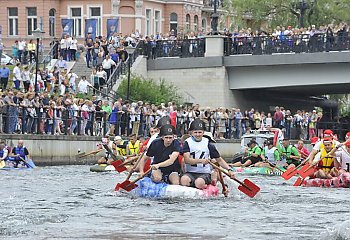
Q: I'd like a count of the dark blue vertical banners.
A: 3